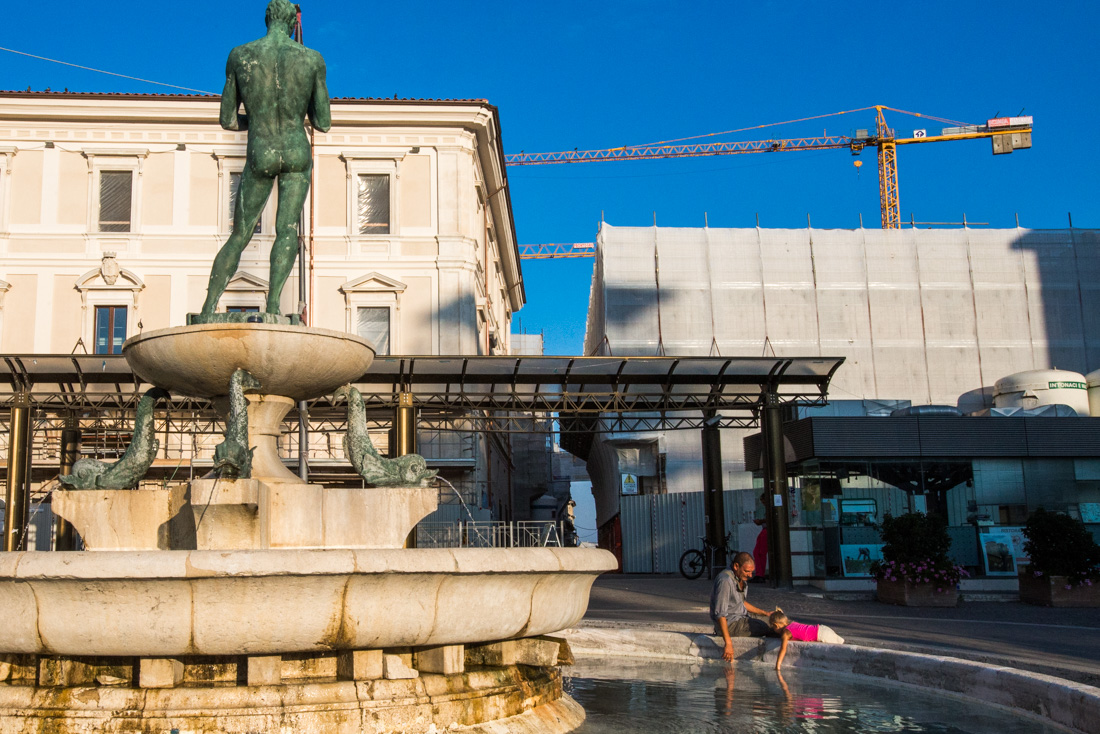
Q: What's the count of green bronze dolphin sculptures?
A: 3